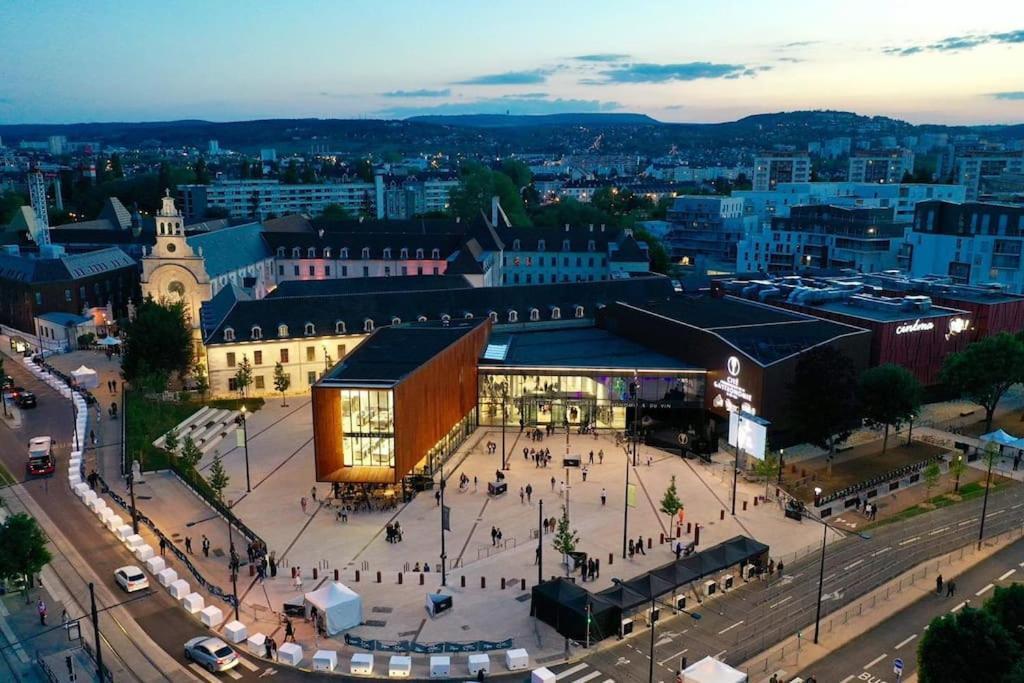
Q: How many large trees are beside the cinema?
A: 3